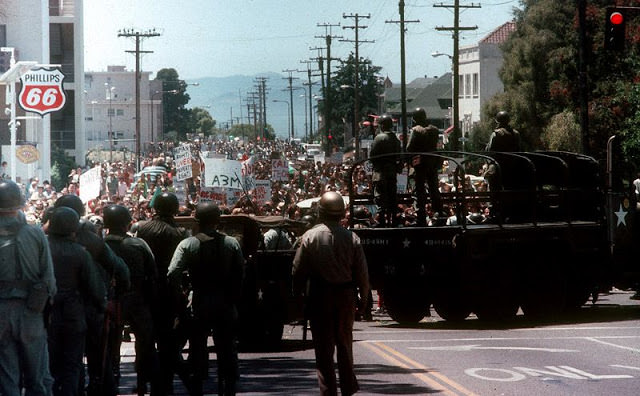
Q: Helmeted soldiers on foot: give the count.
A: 7